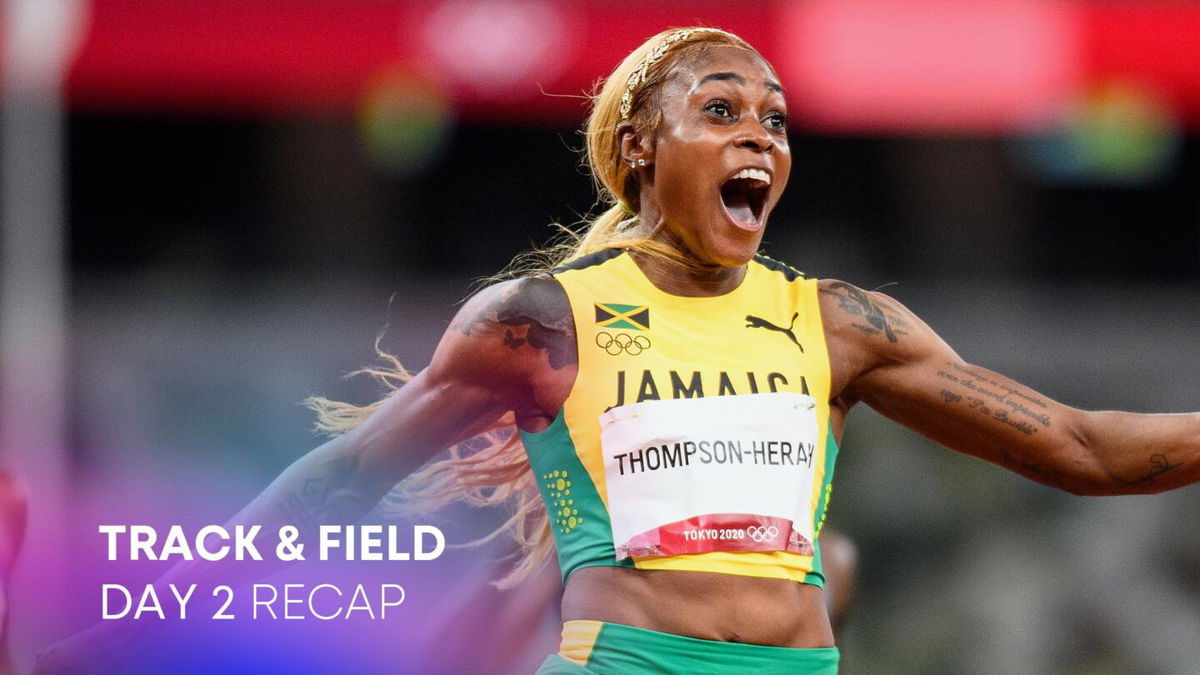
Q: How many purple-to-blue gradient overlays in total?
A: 1